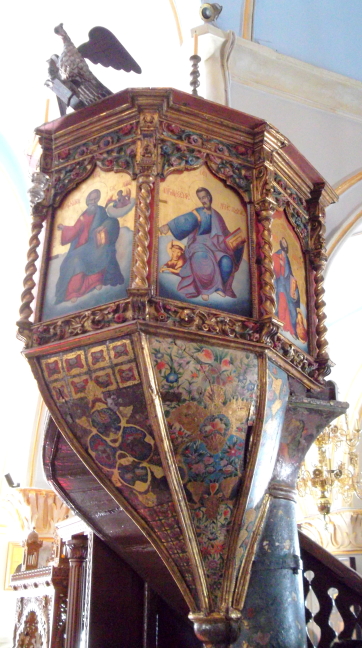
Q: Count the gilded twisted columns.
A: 4